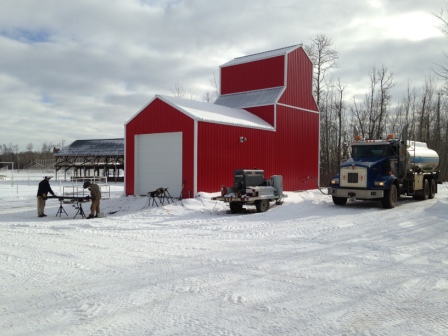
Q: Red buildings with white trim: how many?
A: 1